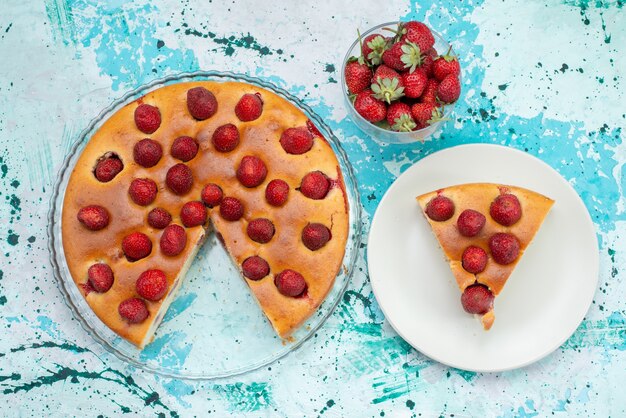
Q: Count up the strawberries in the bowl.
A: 13